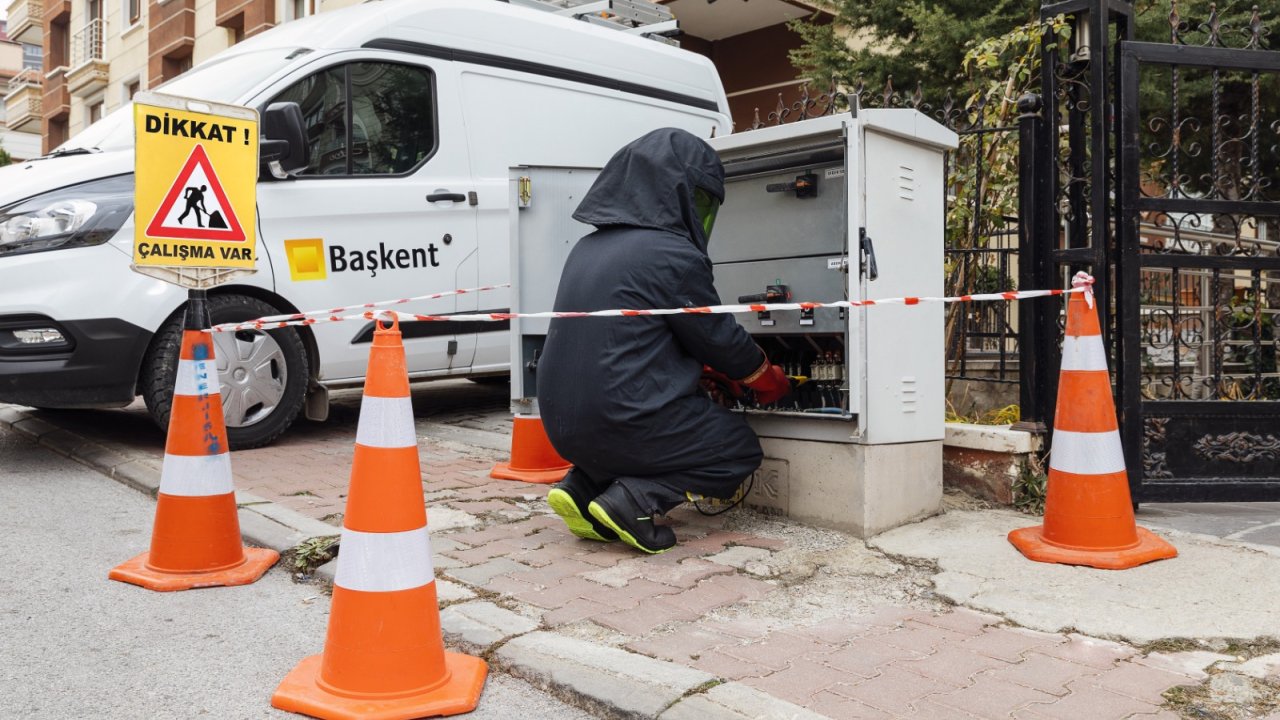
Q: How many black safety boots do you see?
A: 2